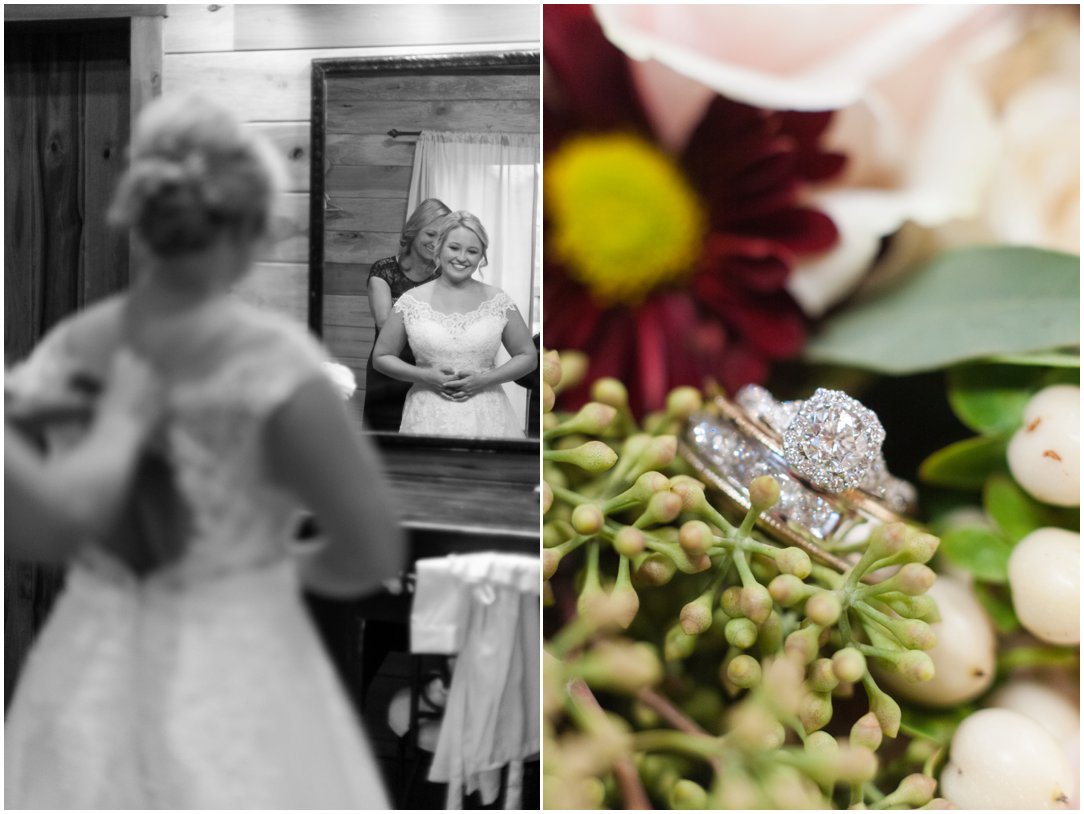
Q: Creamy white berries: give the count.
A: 5